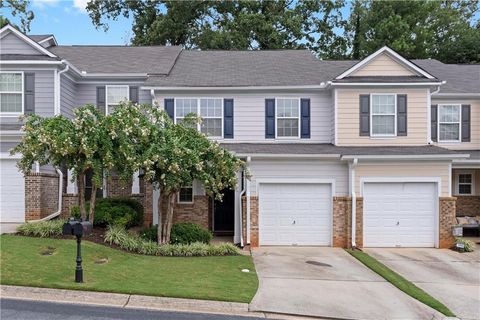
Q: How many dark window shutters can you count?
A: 11